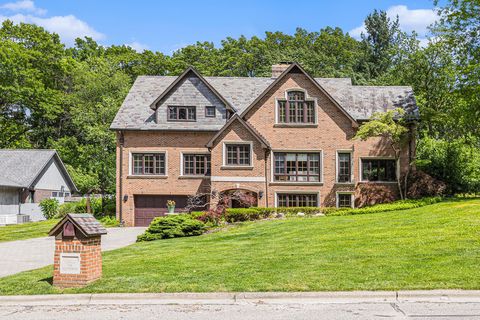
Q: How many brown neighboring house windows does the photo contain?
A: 0